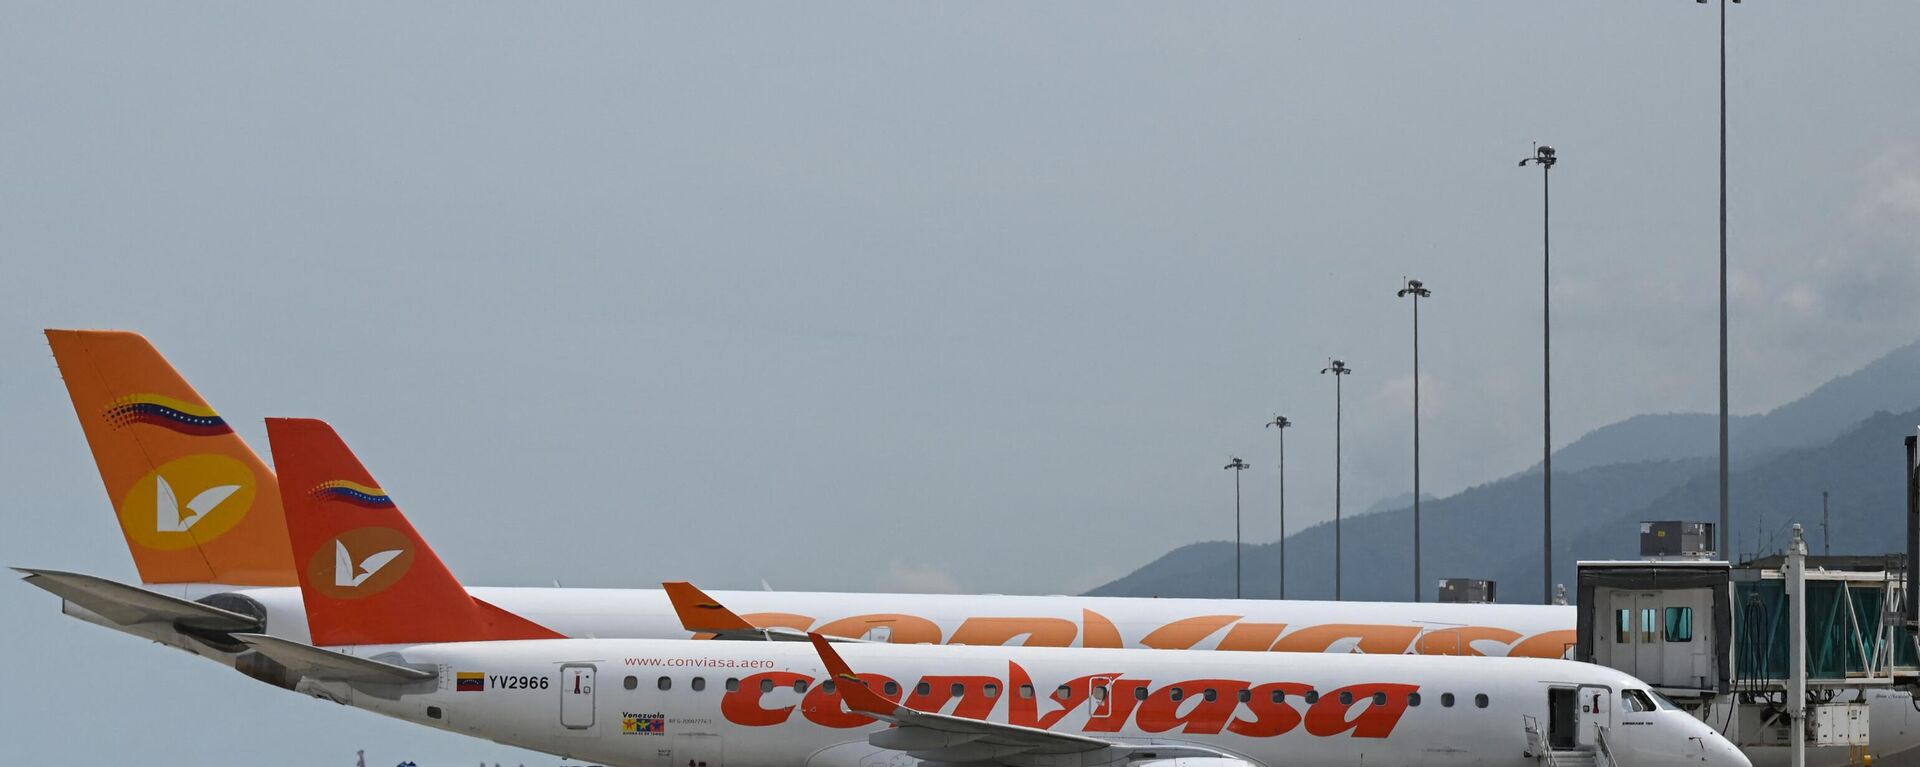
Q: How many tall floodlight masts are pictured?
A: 6